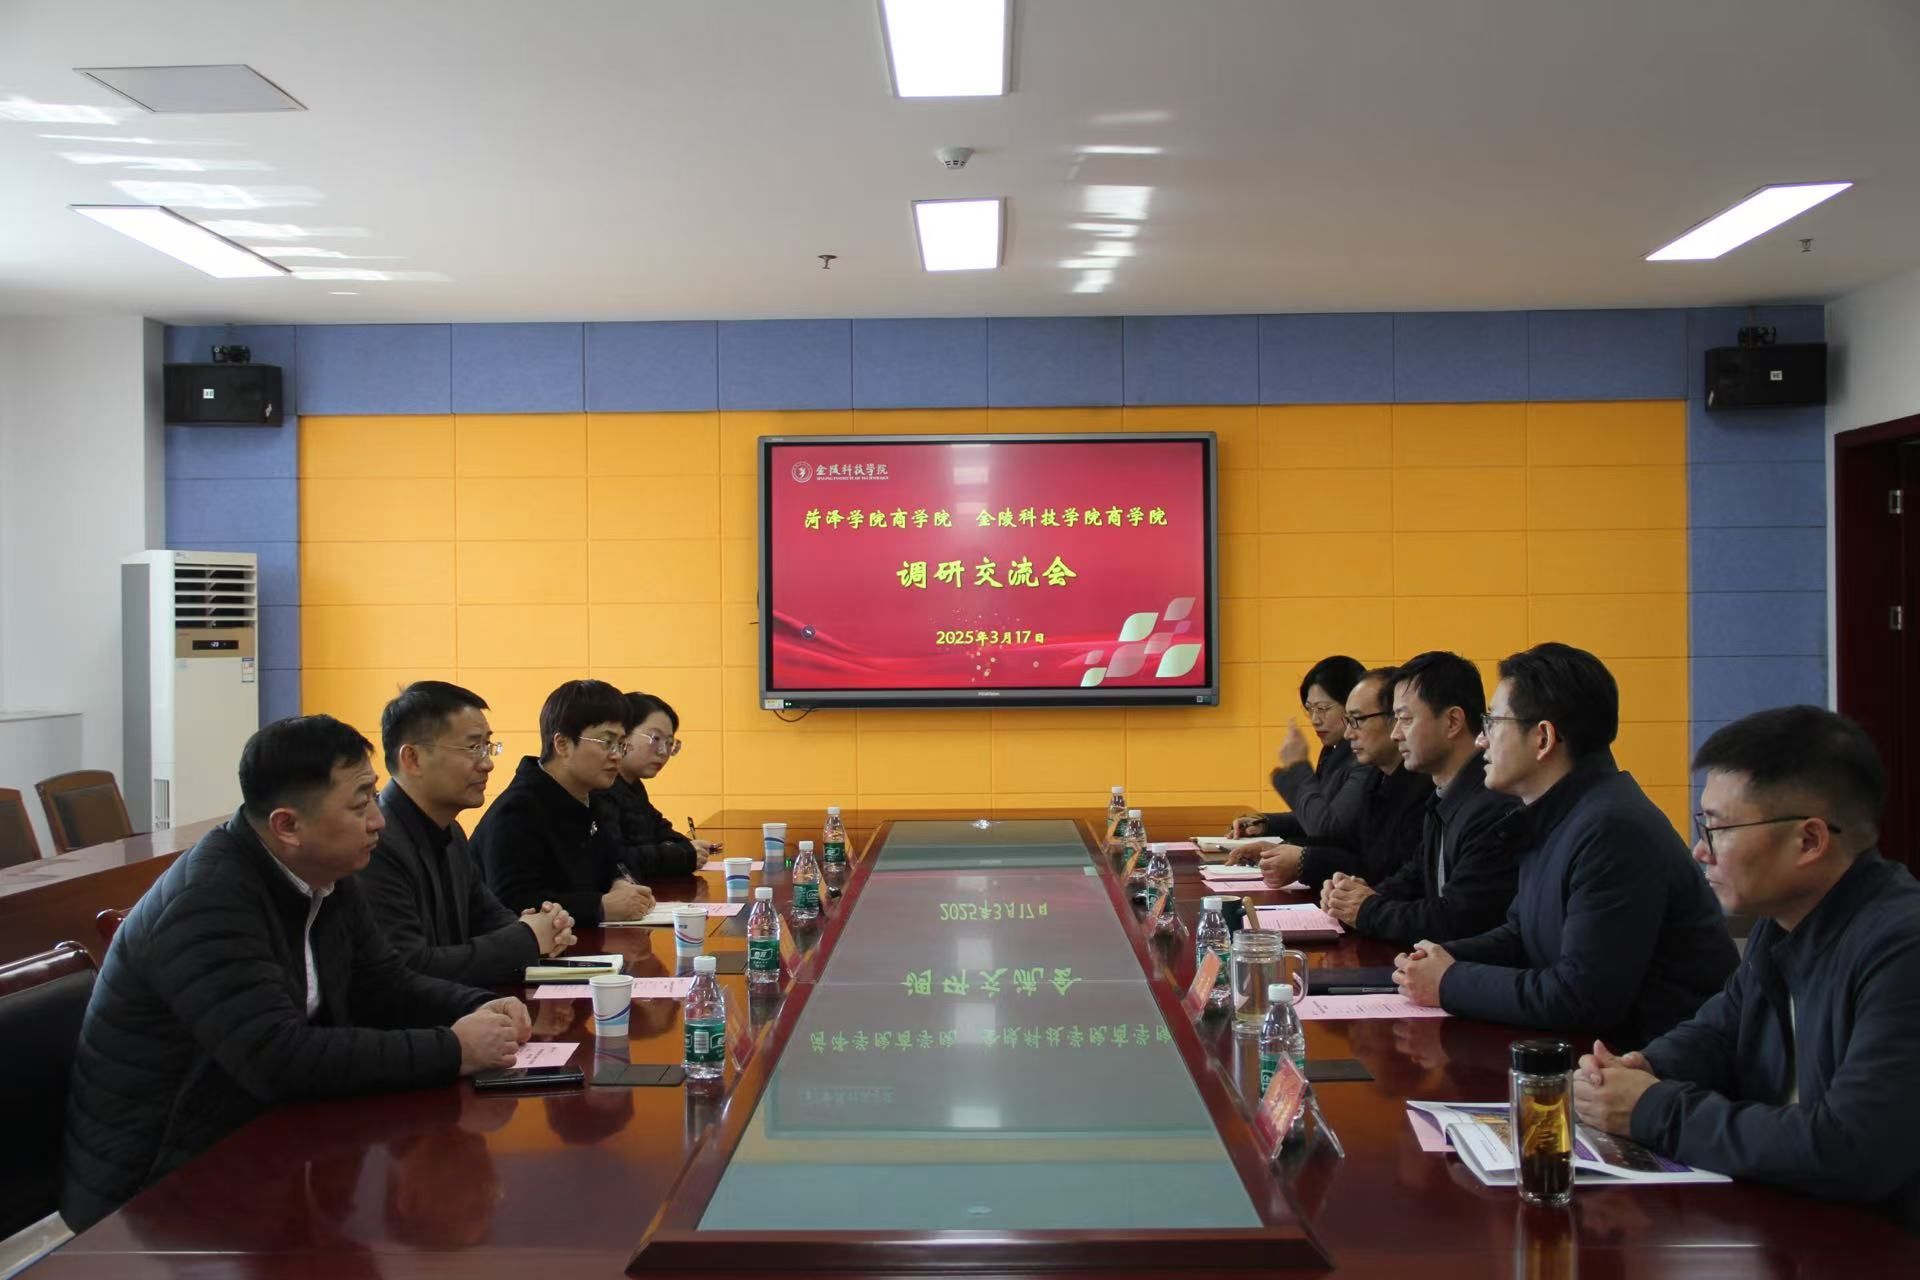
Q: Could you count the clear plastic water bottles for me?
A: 9